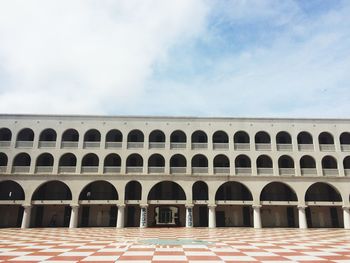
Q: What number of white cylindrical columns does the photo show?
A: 9